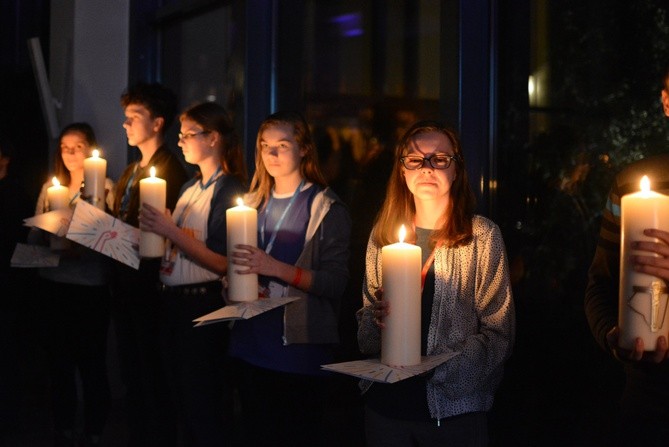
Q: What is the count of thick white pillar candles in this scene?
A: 6